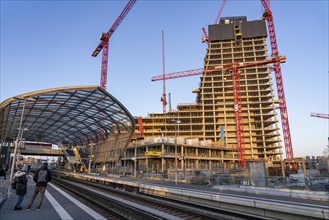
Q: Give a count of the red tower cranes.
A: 6